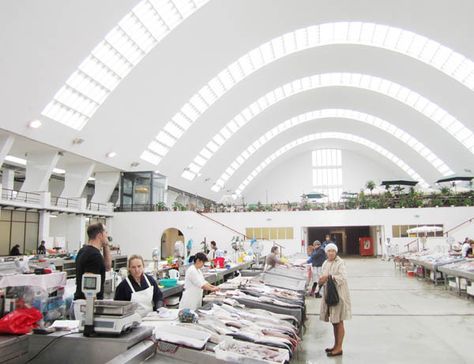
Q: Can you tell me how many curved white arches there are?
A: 5